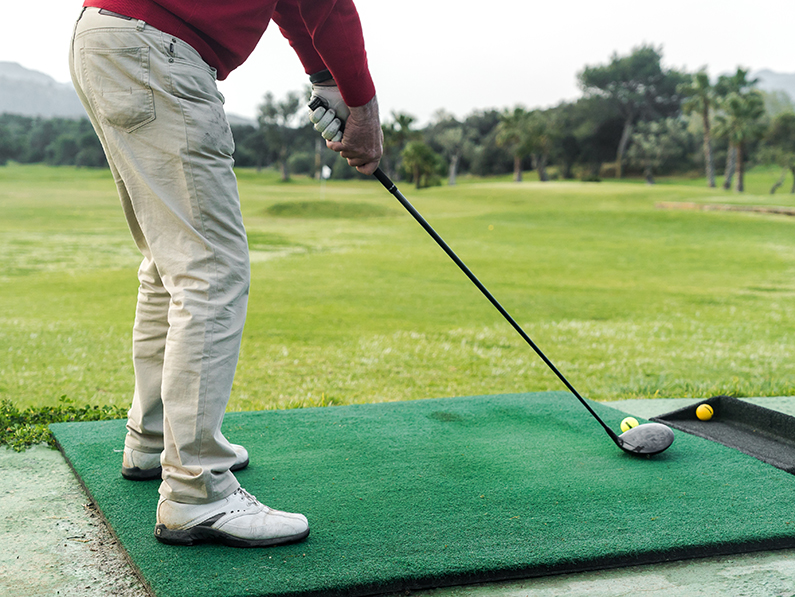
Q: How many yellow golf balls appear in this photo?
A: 2